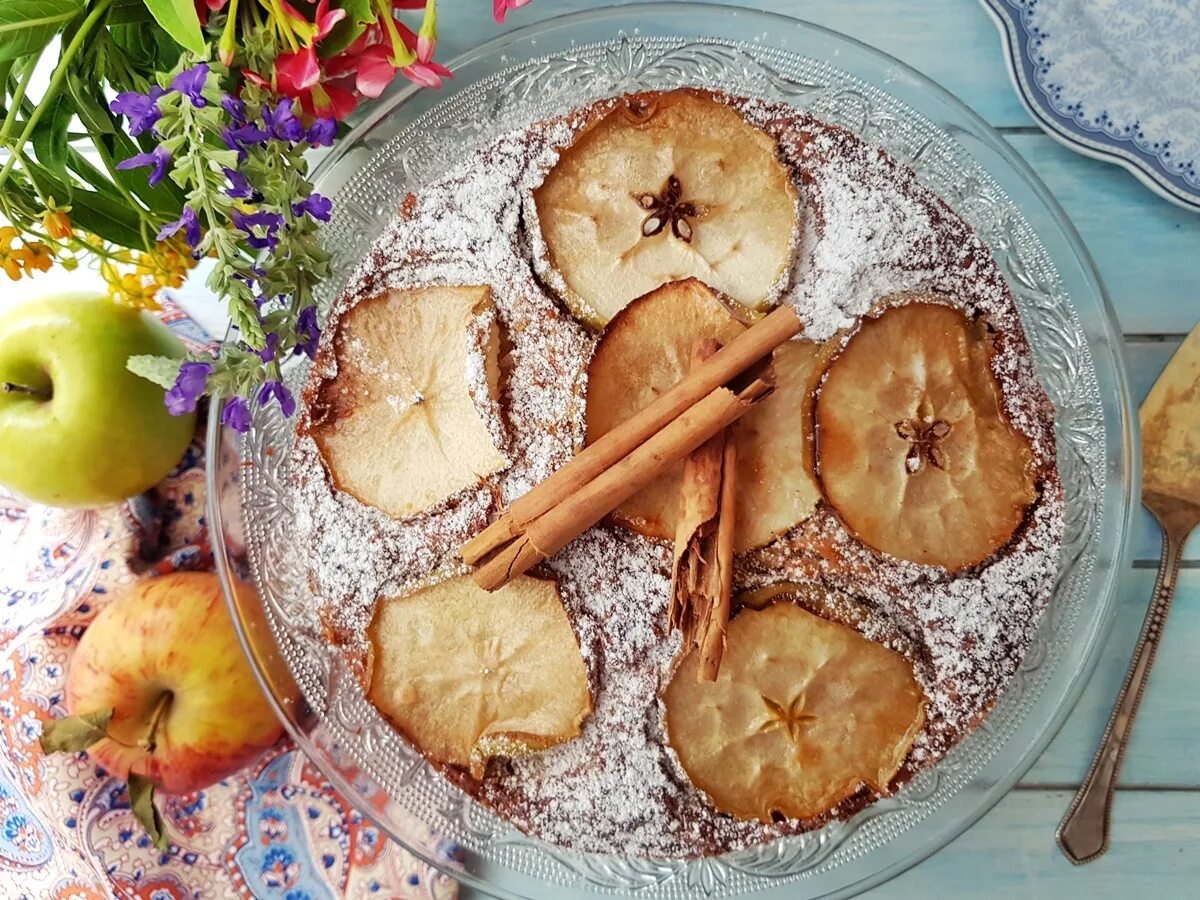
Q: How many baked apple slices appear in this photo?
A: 6